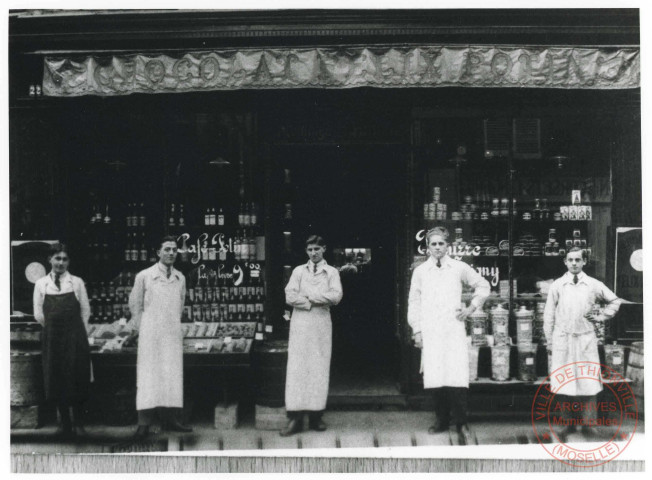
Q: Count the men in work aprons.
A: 5